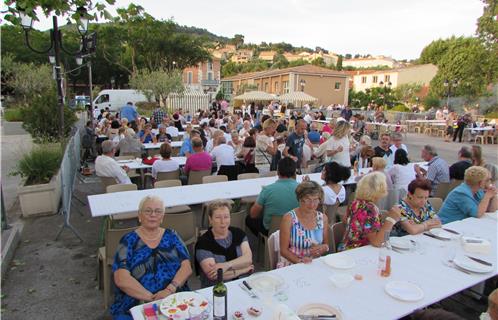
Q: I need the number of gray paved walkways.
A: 1